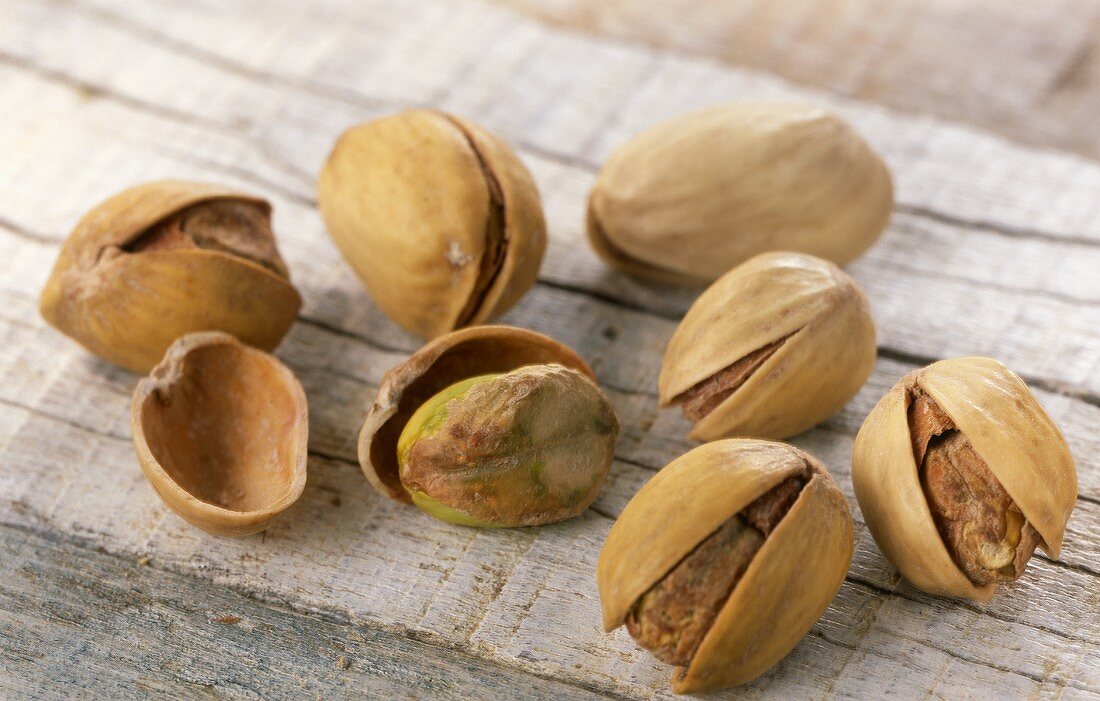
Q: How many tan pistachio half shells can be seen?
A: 2